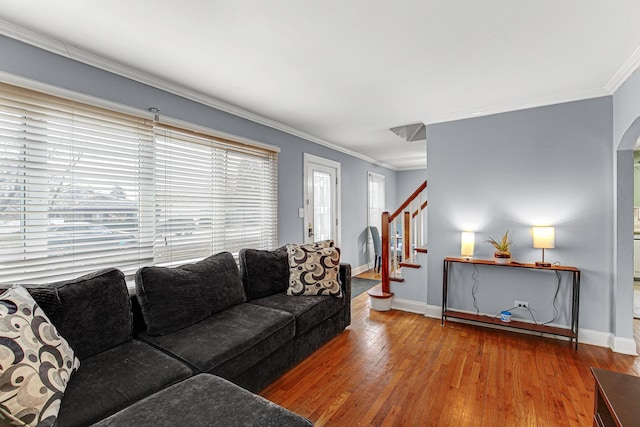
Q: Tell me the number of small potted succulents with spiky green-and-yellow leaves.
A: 1